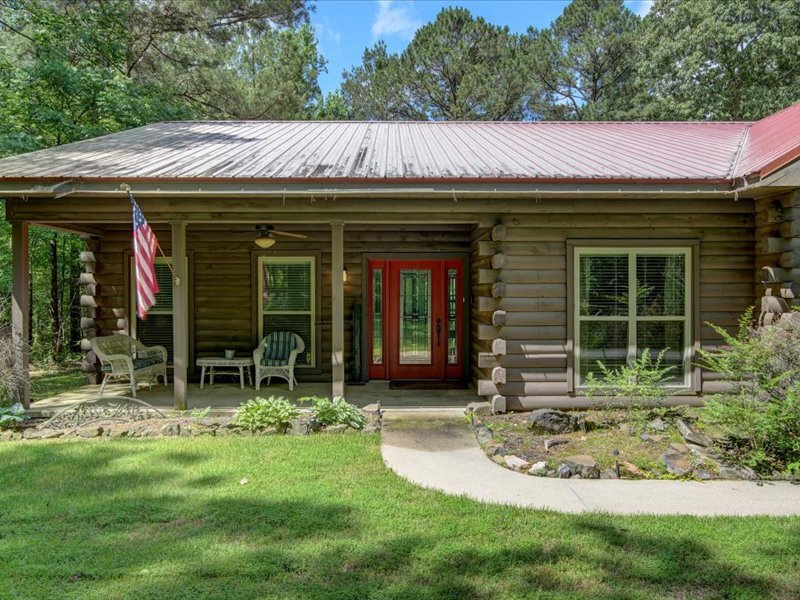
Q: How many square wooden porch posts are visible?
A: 3